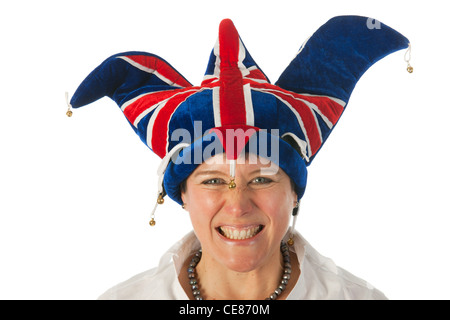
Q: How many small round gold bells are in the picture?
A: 6